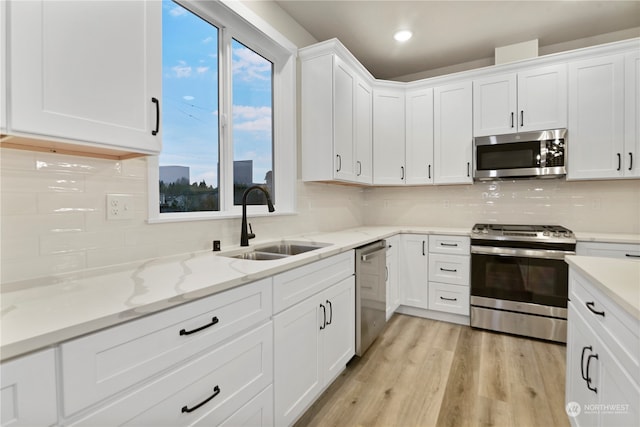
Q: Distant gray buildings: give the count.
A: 2